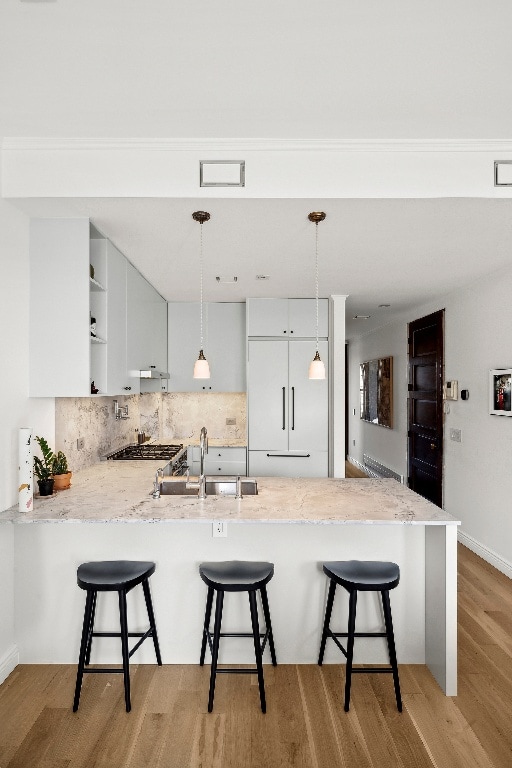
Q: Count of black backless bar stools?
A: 3